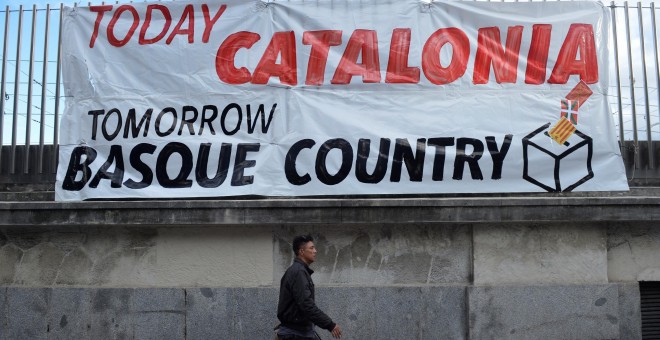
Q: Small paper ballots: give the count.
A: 3